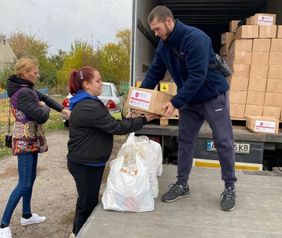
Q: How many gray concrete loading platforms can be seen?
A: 1